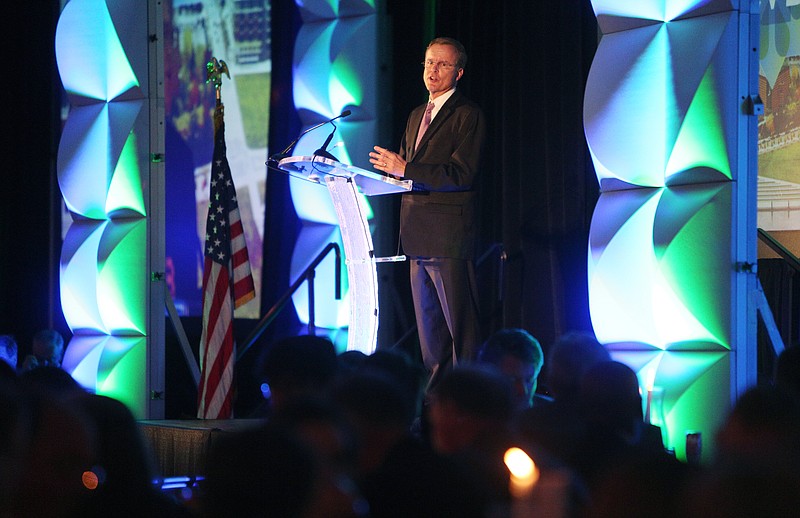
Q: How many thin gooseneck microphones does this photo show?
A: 2